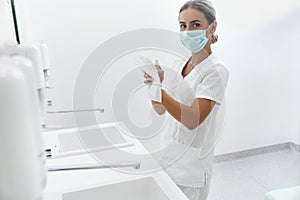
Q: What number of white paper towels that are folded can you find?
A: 1